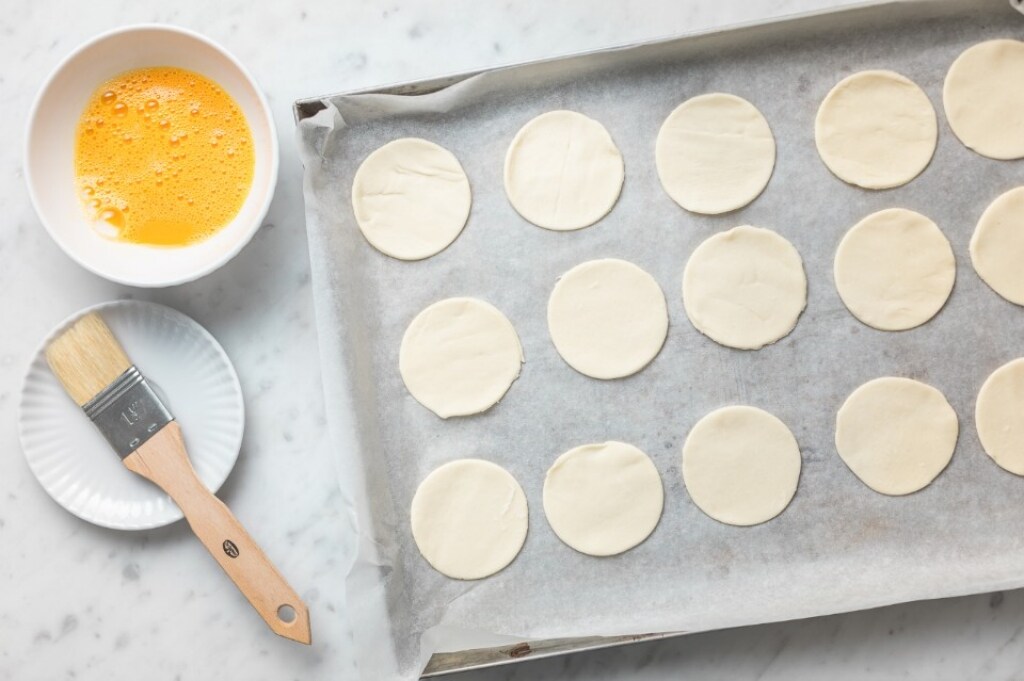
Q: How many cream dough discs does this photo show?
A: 15